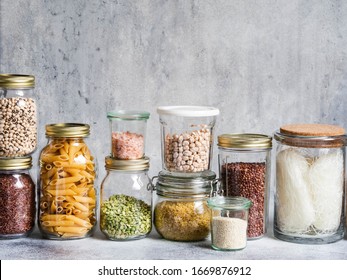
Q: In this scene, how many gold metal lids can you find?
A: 5